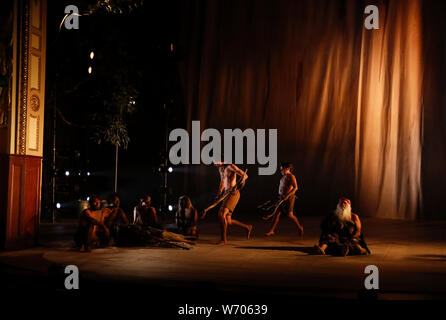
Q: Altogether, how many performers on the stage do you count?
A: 7